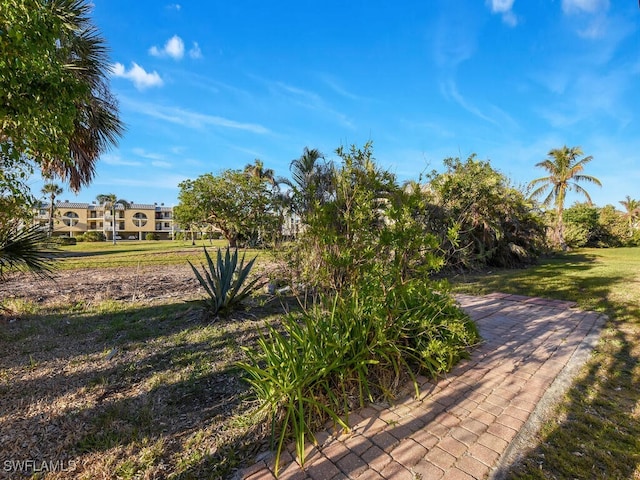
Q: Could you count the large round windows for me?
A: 2